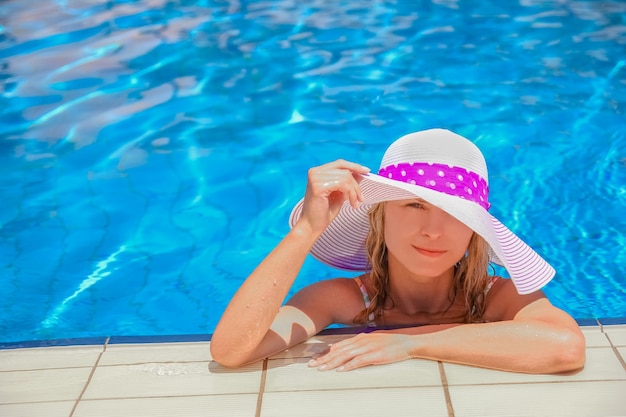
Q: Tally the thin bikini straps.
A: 2